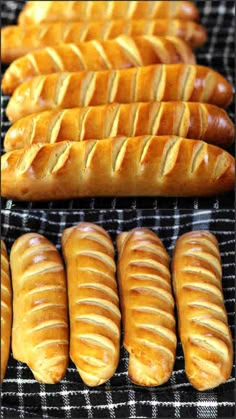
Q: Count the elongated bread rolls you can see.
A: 11